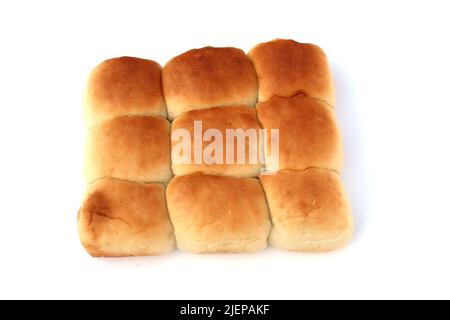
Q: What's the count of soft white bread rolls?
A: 9